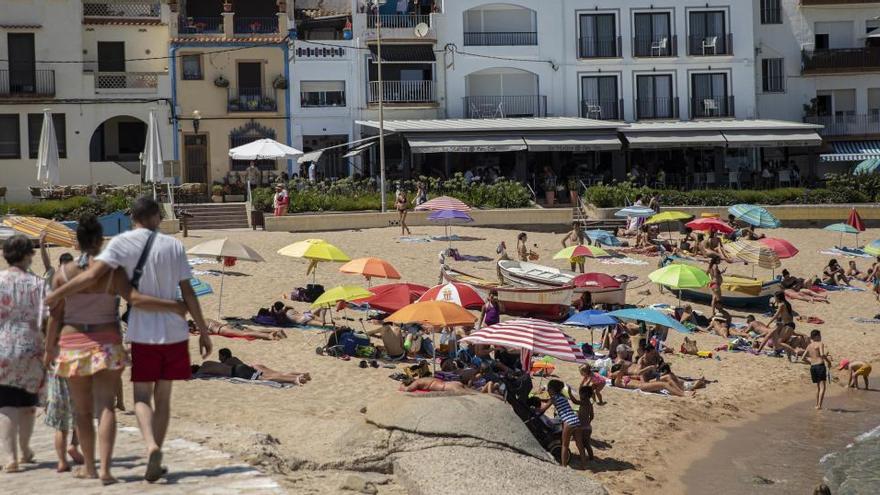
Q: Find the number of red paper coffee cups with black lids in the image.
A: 0